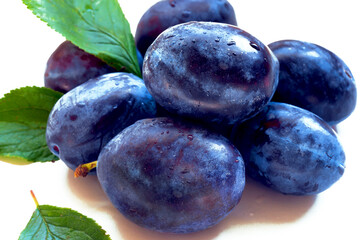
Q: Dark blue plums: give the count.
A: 7